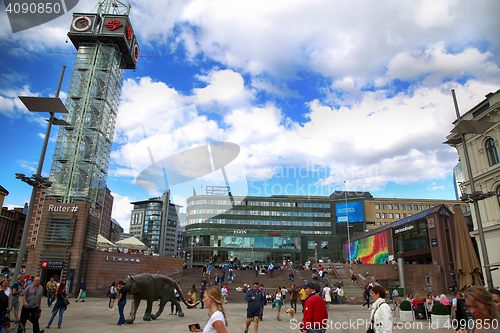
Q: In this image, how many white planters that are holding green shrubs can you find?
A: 2